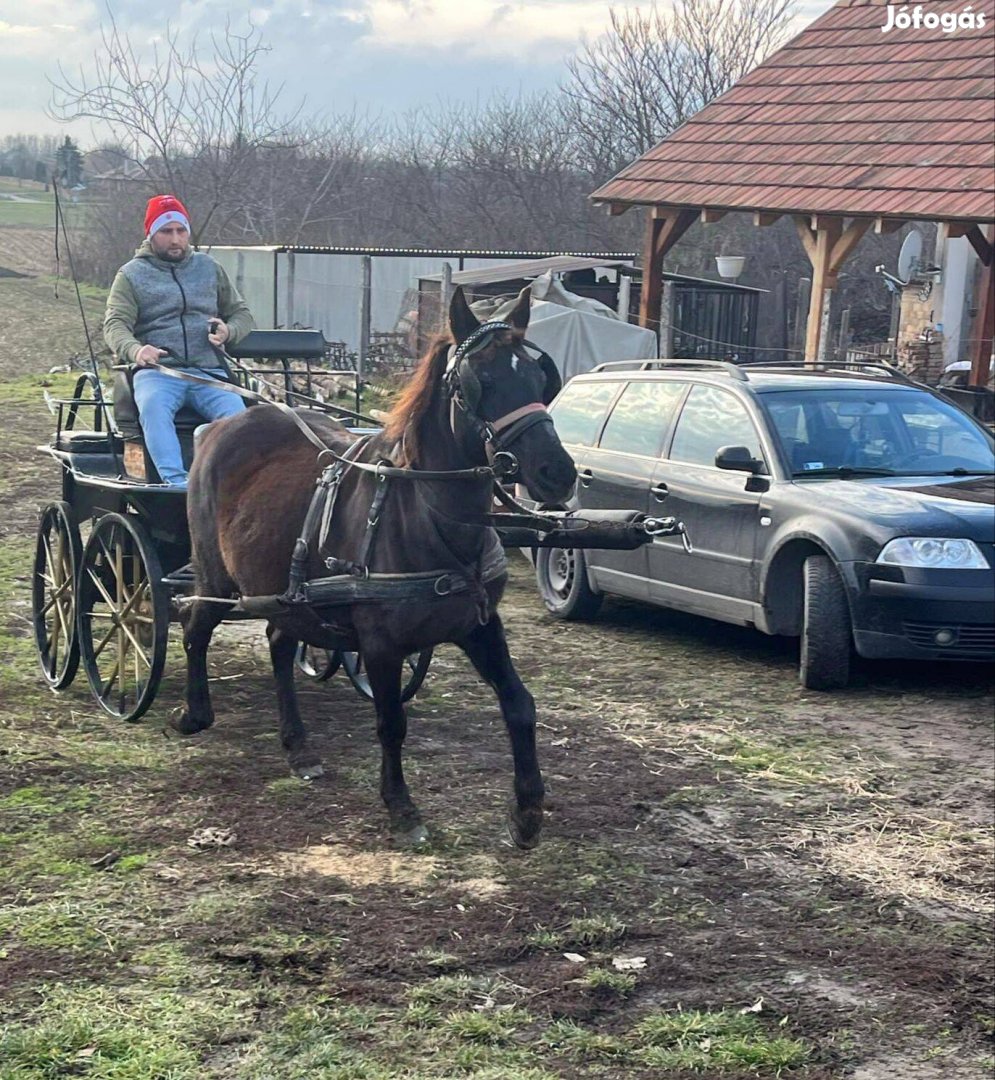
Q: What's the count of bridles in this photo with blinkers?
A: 1